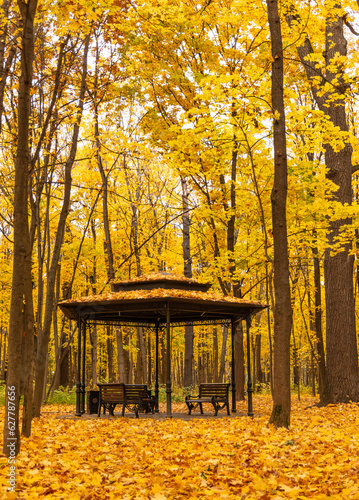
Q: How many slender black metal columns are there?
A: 6